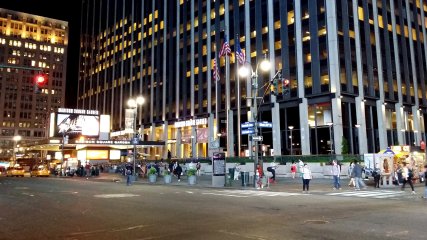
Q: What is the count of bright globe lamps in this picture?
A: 4